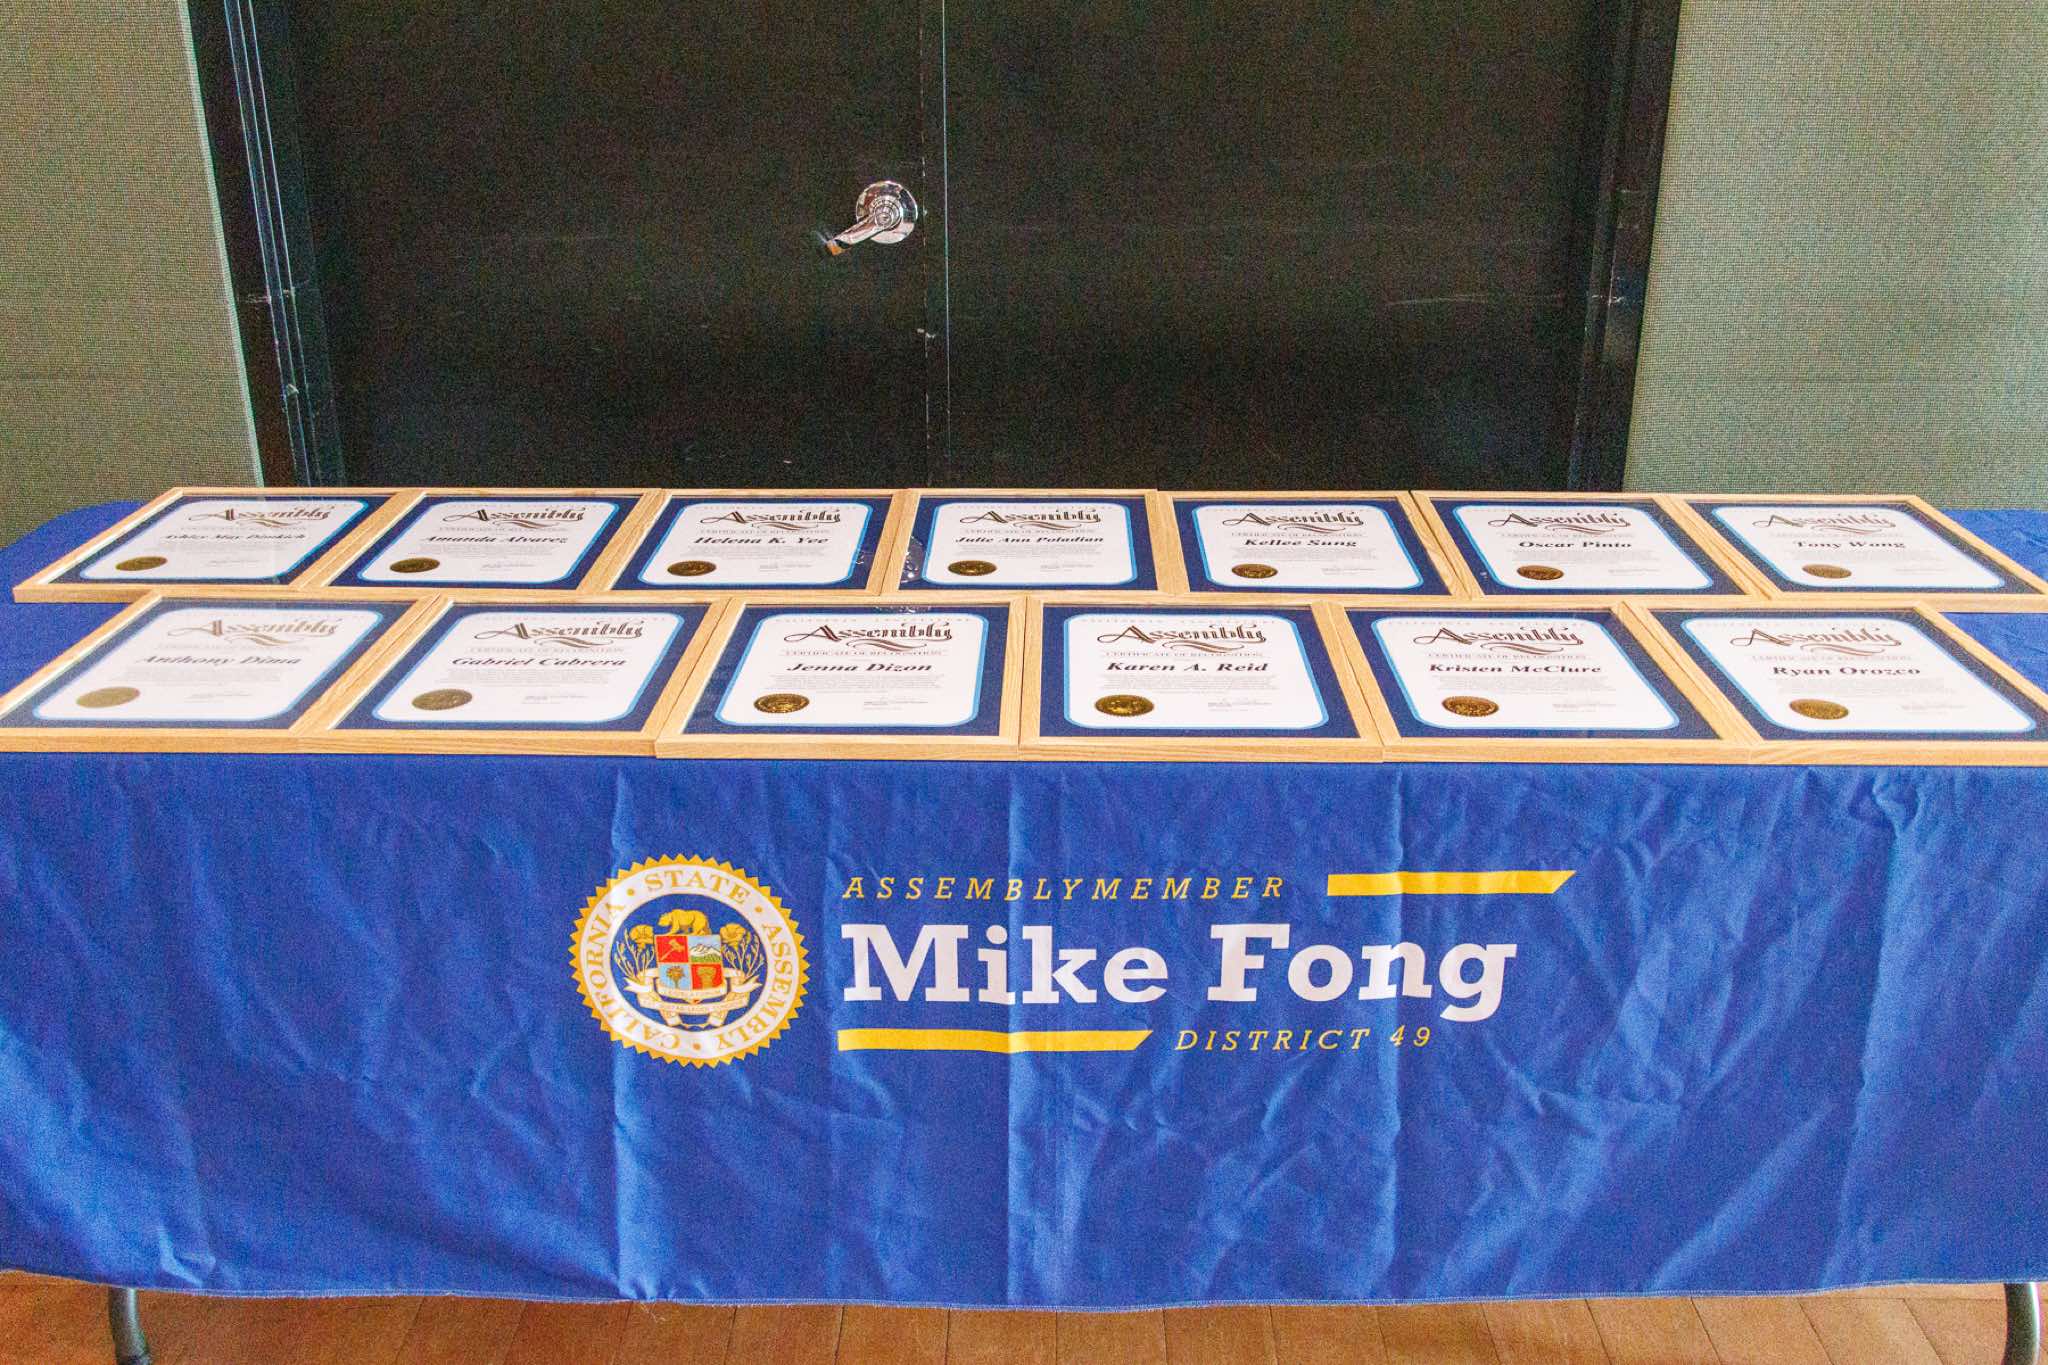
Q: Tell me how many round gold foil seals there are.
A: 13